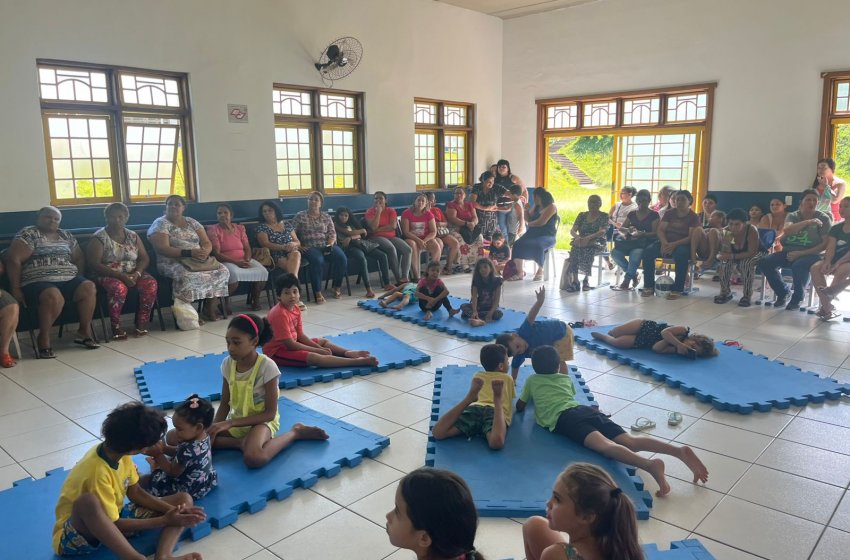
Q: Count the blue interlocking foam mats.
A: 6